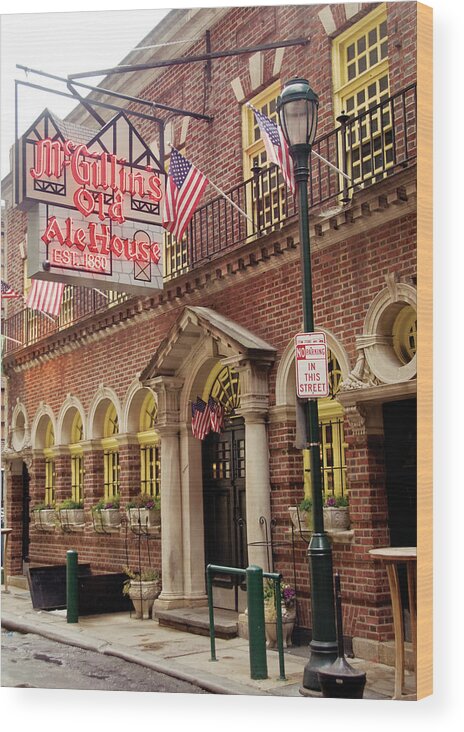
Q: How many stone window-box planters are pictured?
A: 5